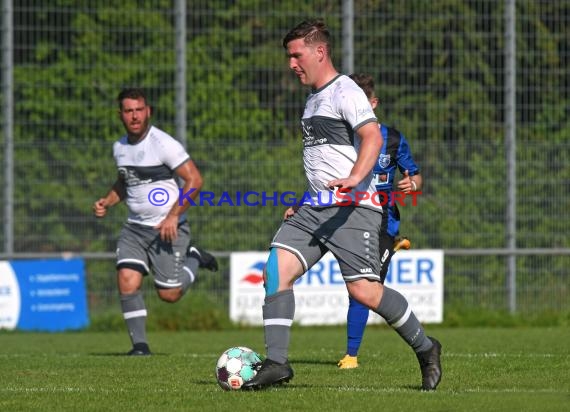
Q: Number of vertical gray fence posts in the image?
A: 4